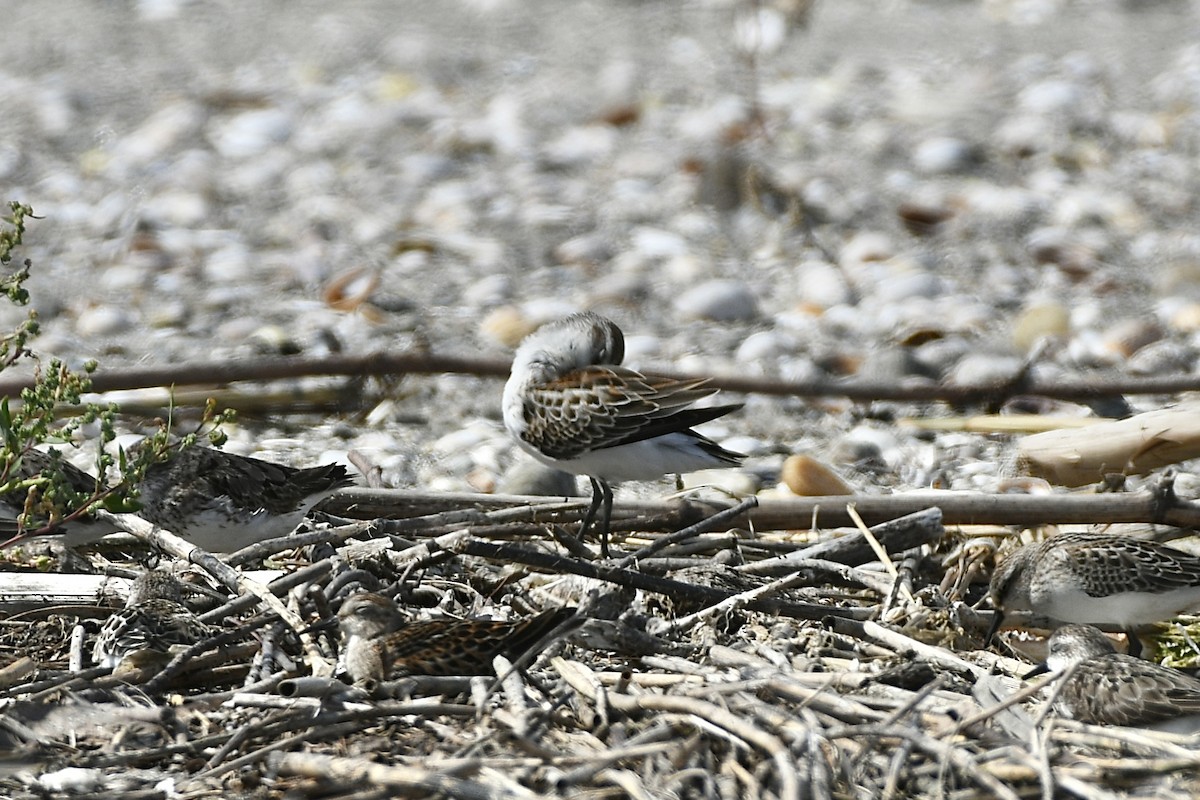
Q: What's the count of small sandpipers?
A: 7